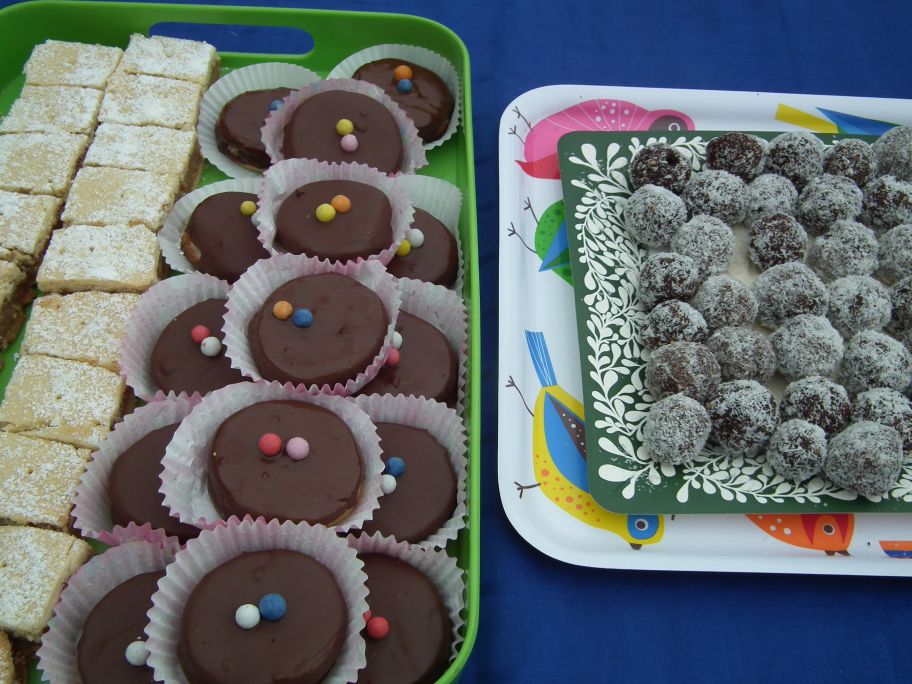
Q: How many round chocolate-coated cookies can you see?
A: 15